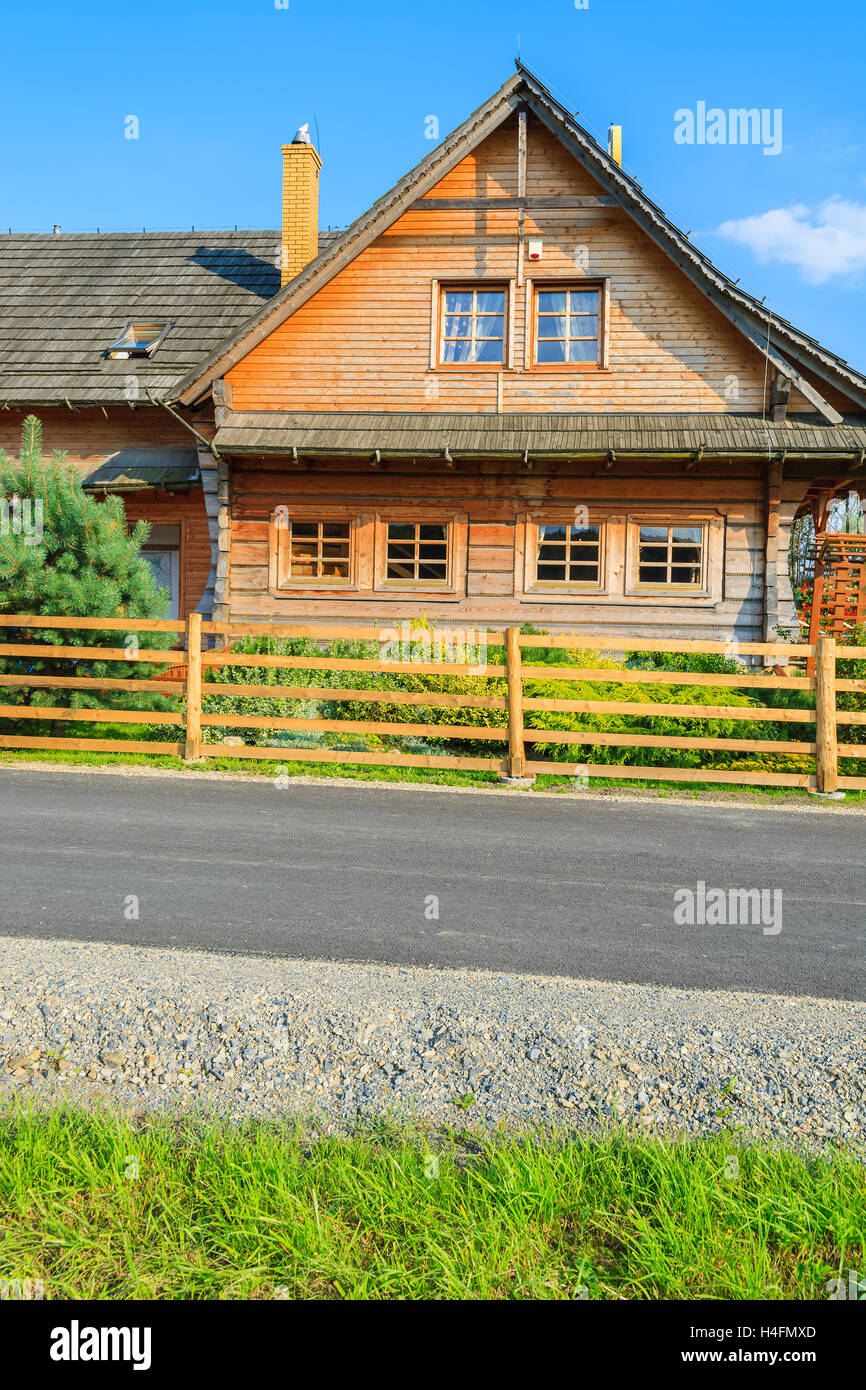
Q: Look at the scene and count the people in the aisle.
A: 0